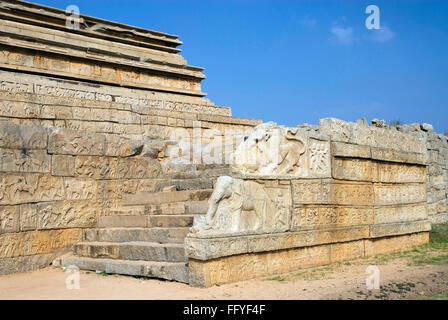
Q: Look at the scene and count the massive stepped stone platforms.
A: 1